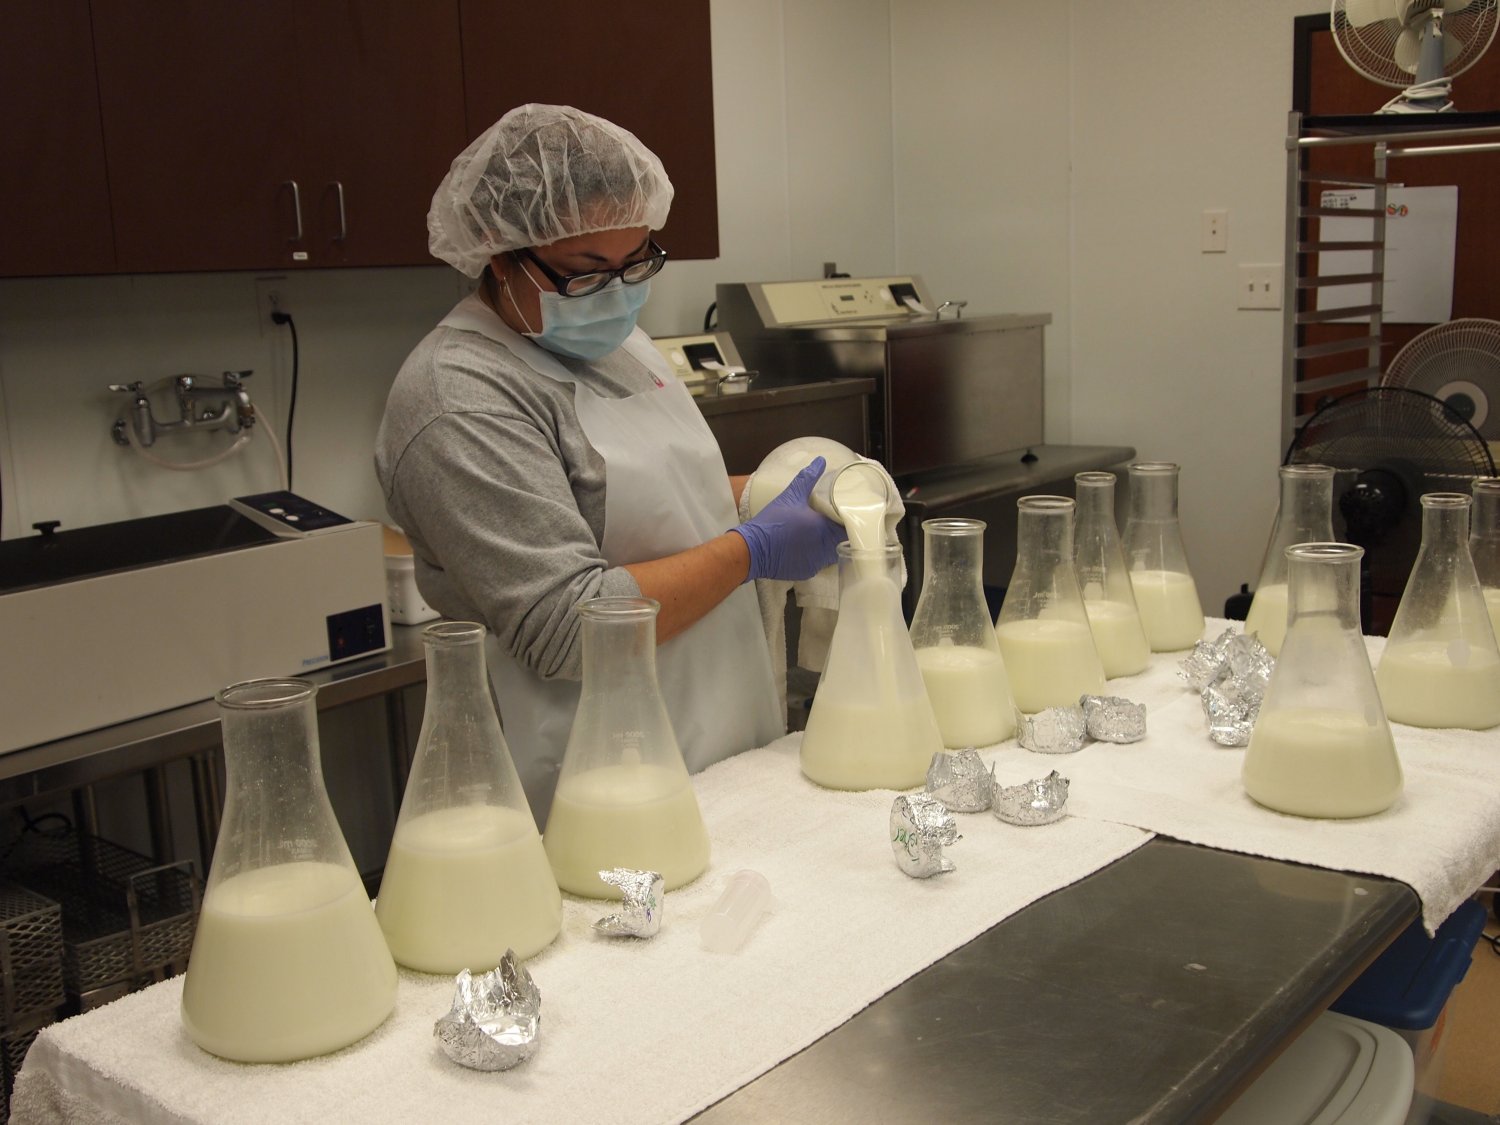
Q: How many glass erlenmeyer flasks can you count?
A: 13